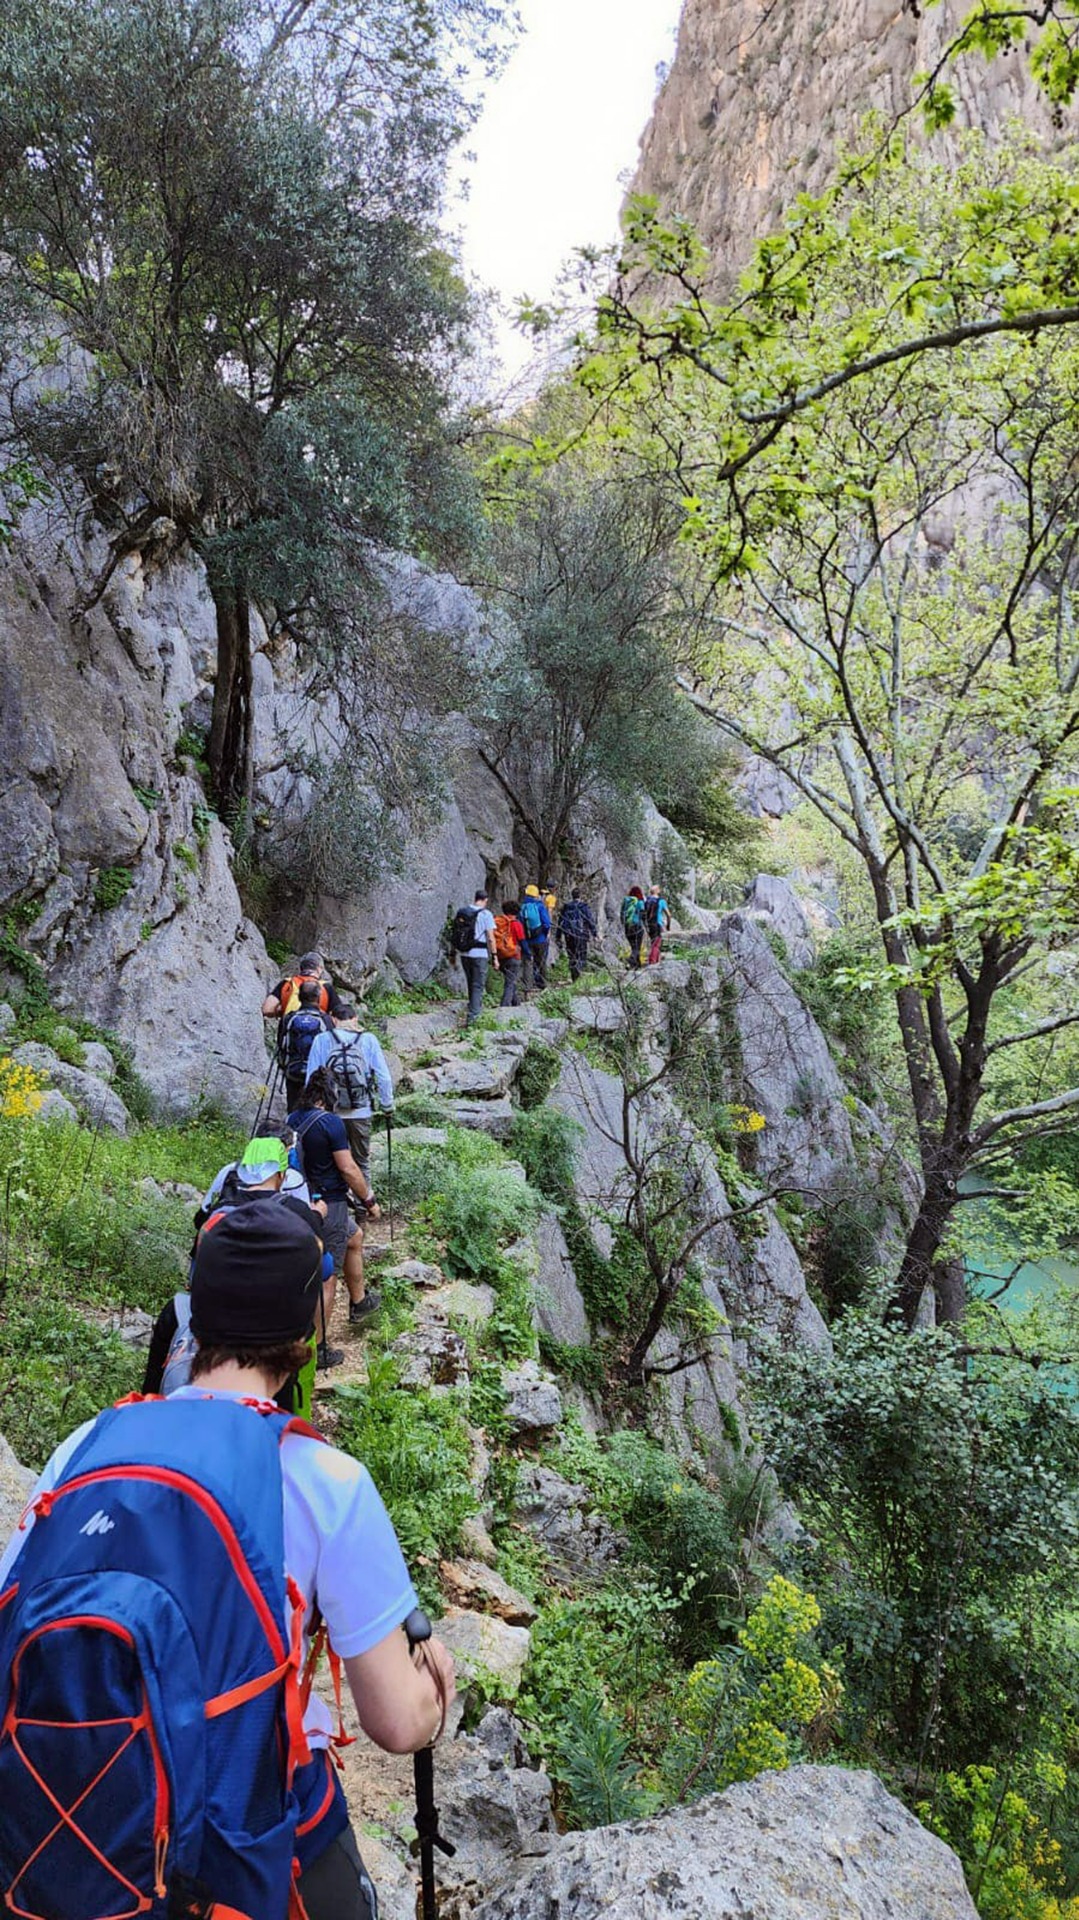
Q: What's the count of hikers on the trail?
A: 15